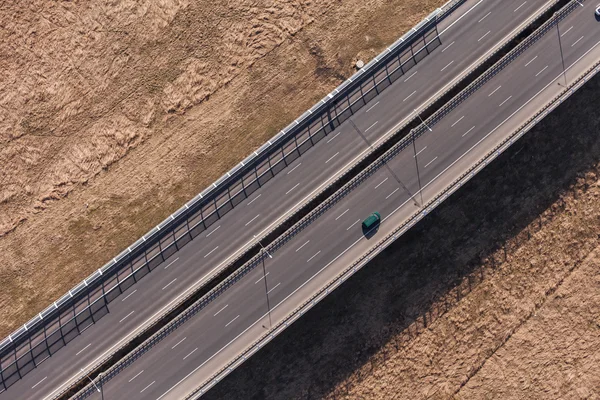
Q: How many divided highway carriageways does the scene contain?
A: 2